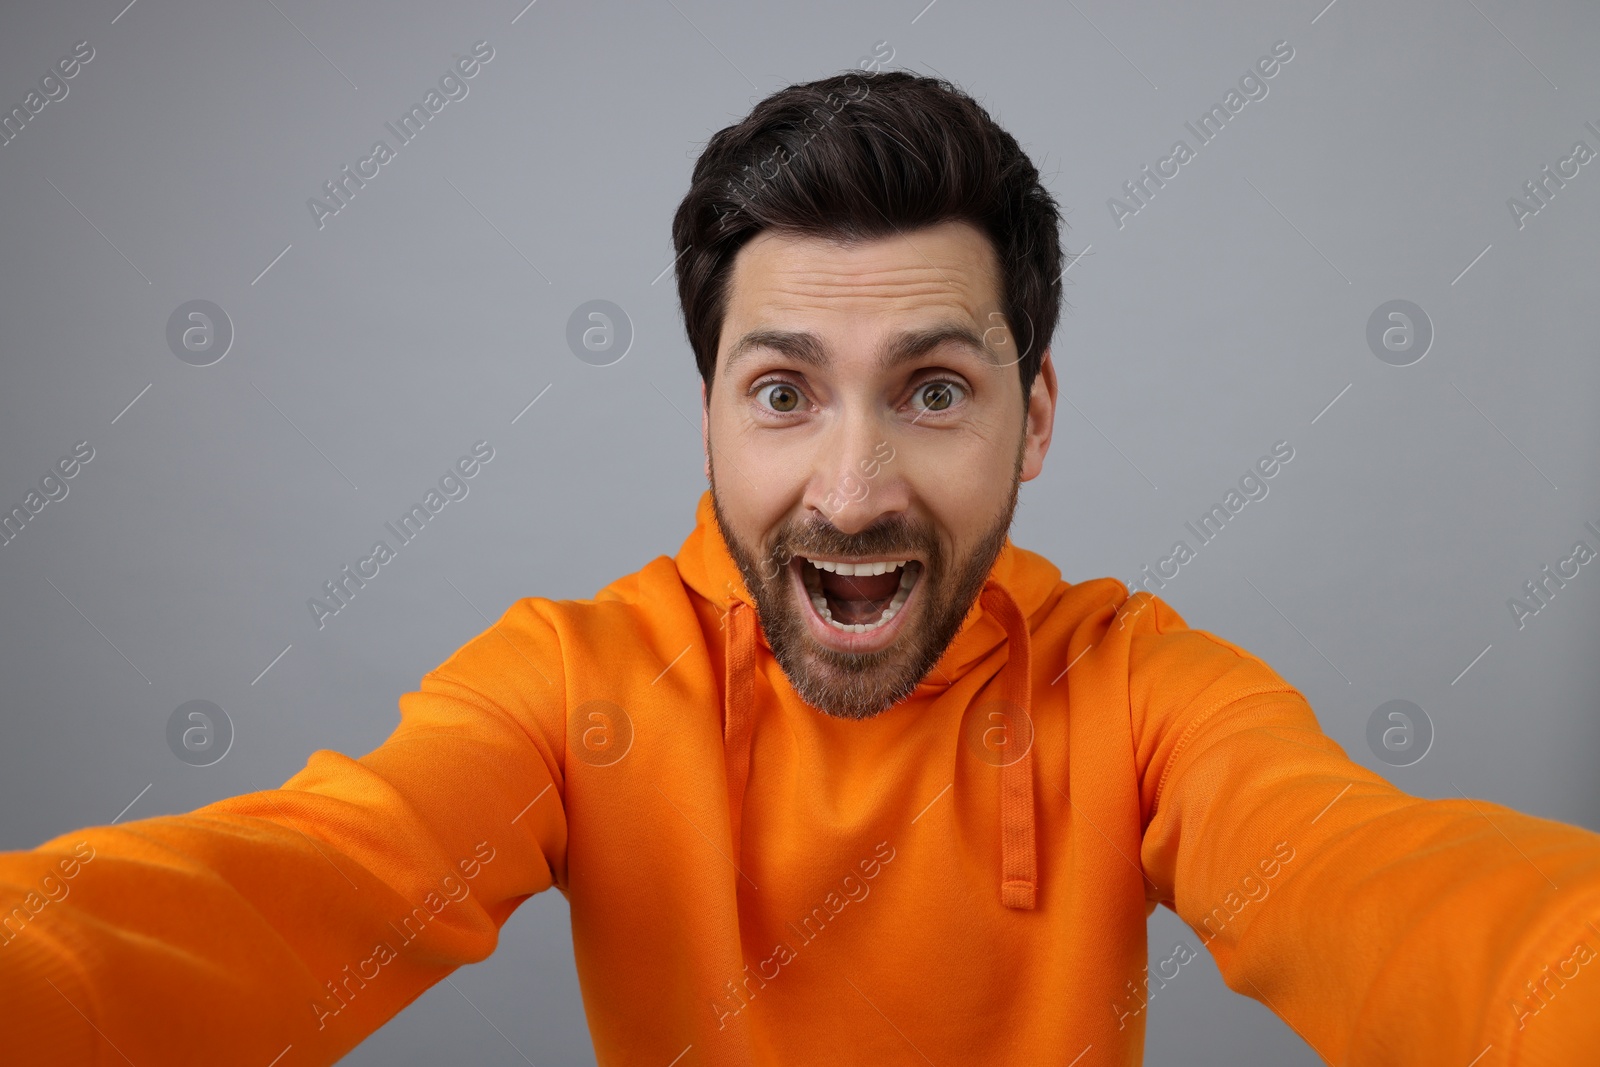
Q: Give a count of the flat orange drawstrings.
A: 2